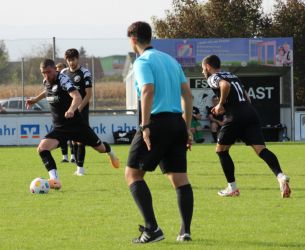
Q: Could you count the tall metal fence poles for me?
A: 3